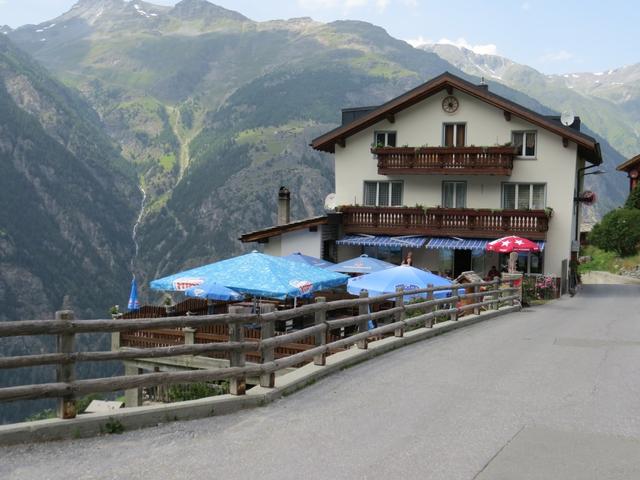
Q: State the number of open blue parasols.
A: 5